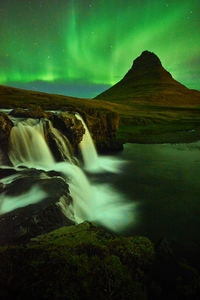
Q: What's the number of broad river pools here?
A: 1